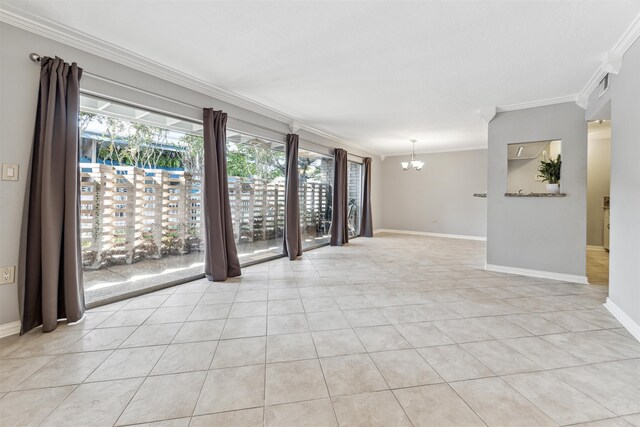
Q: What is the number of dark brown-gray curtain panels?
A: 5